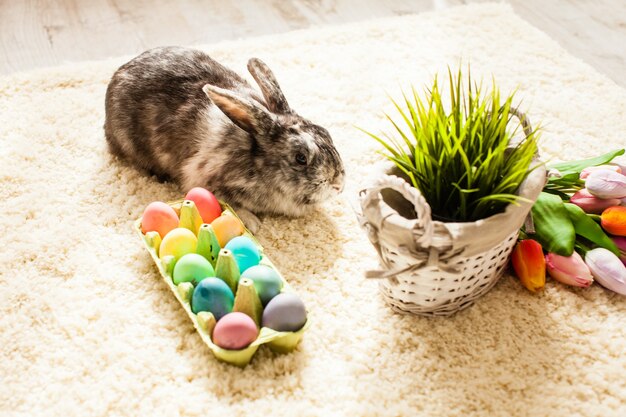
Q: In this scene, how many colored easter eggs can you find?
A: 10